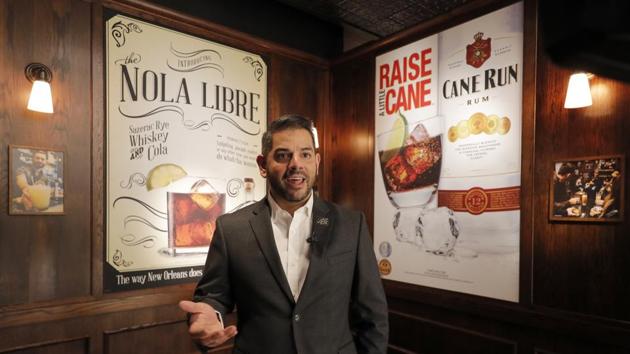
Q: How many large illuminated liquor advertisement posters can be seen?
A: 2